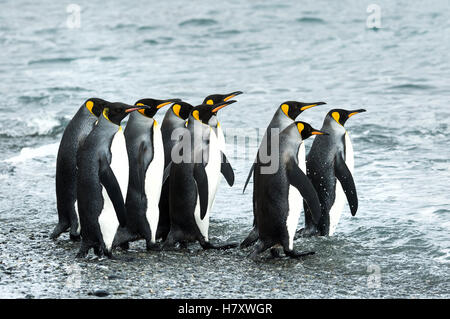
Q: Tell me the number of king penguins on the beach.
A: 9